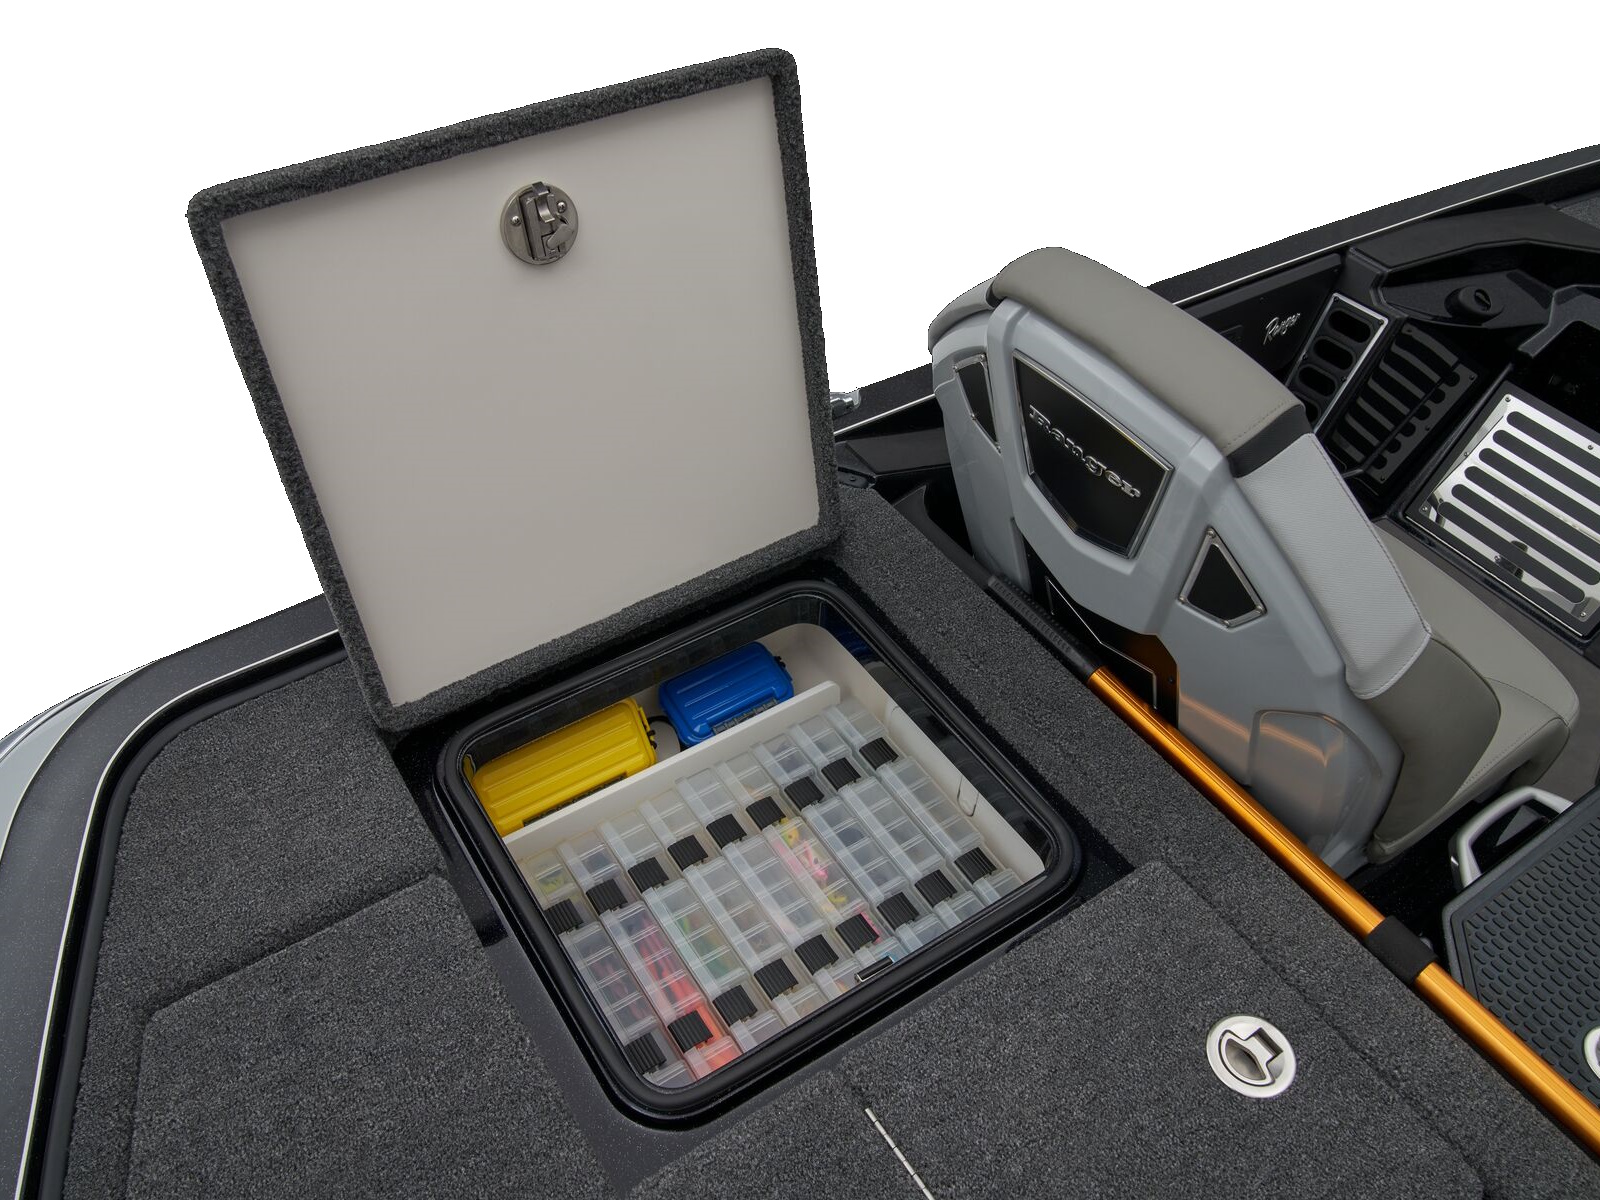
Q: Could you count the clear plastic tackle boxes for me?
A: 9